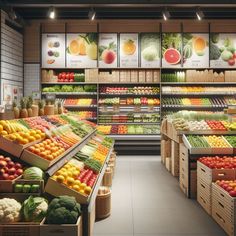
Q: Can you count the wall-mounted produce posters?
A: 8